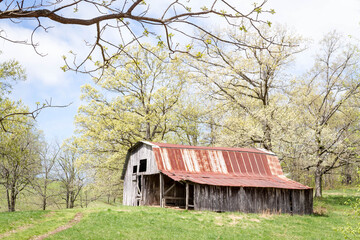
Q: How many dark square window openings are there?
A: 2